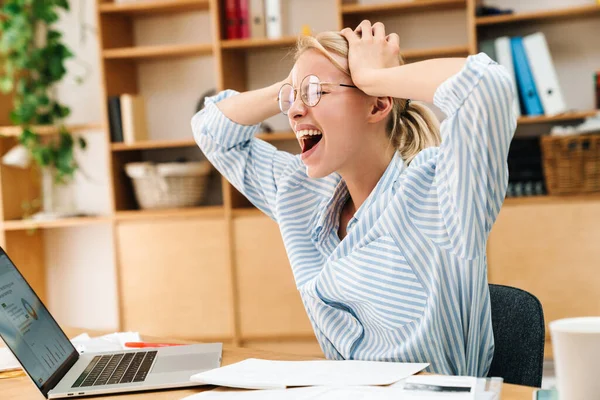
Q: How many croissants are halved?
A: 0